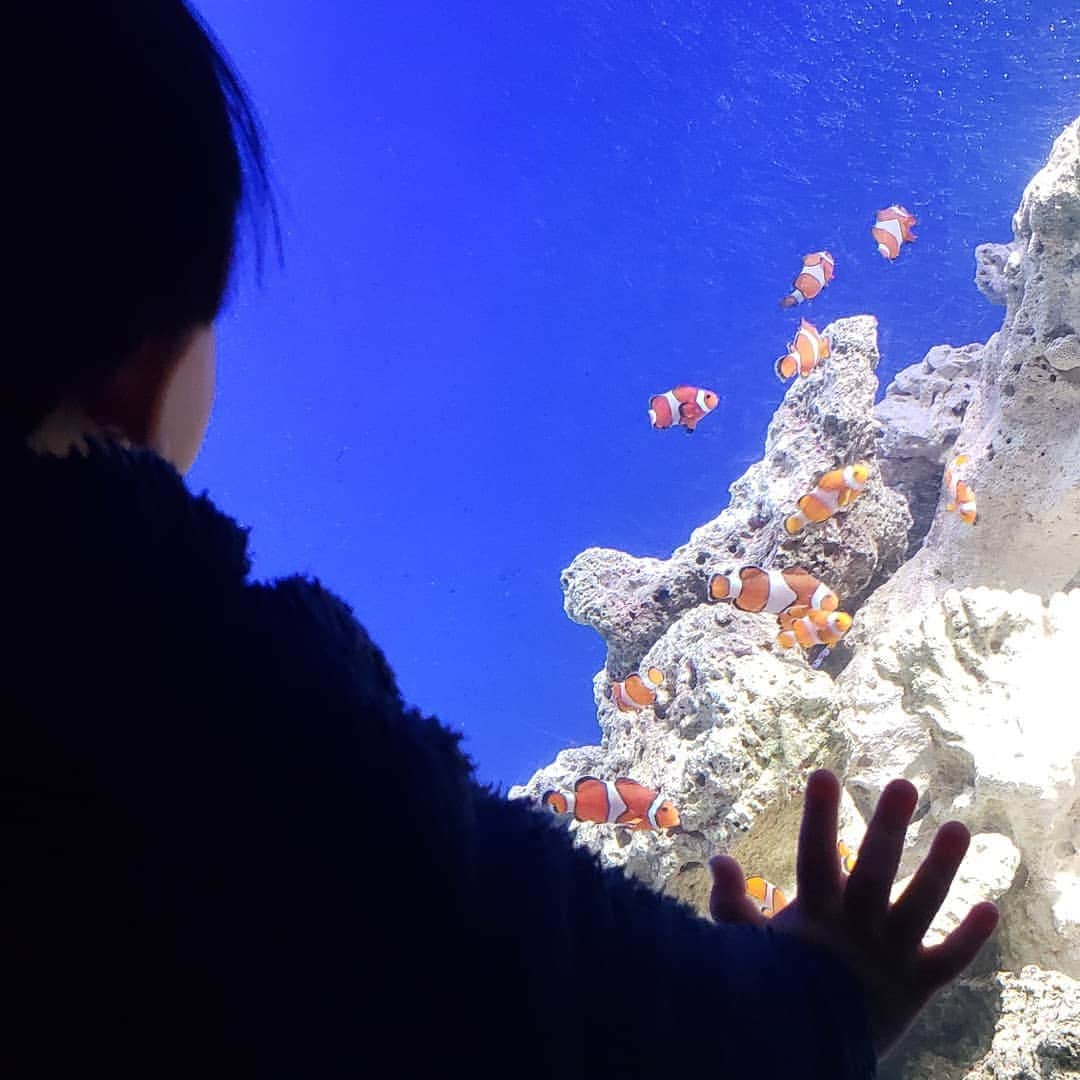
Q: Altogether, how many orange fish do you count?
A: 12